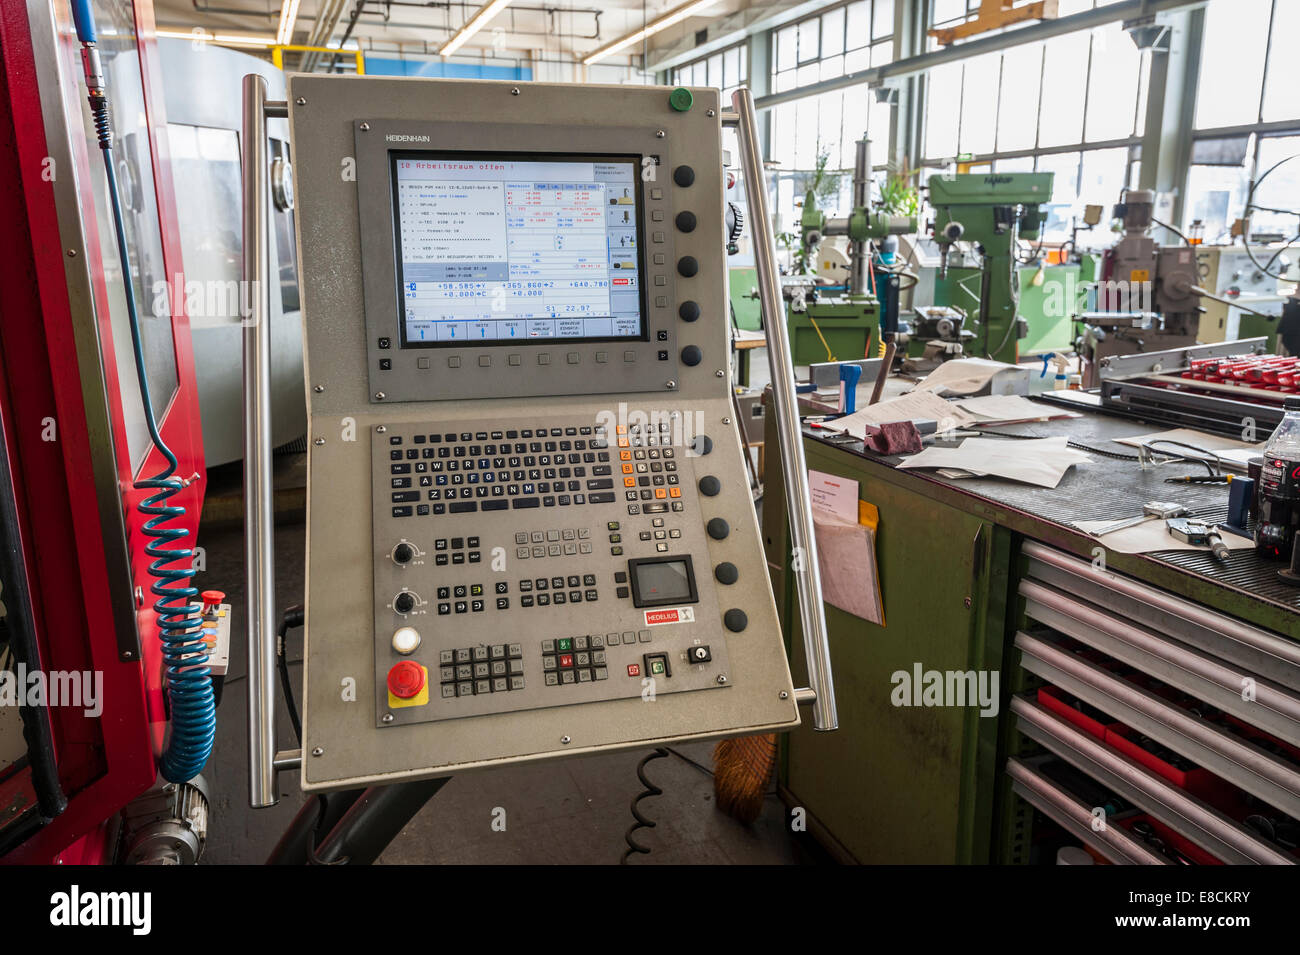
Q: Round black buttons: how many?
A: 10